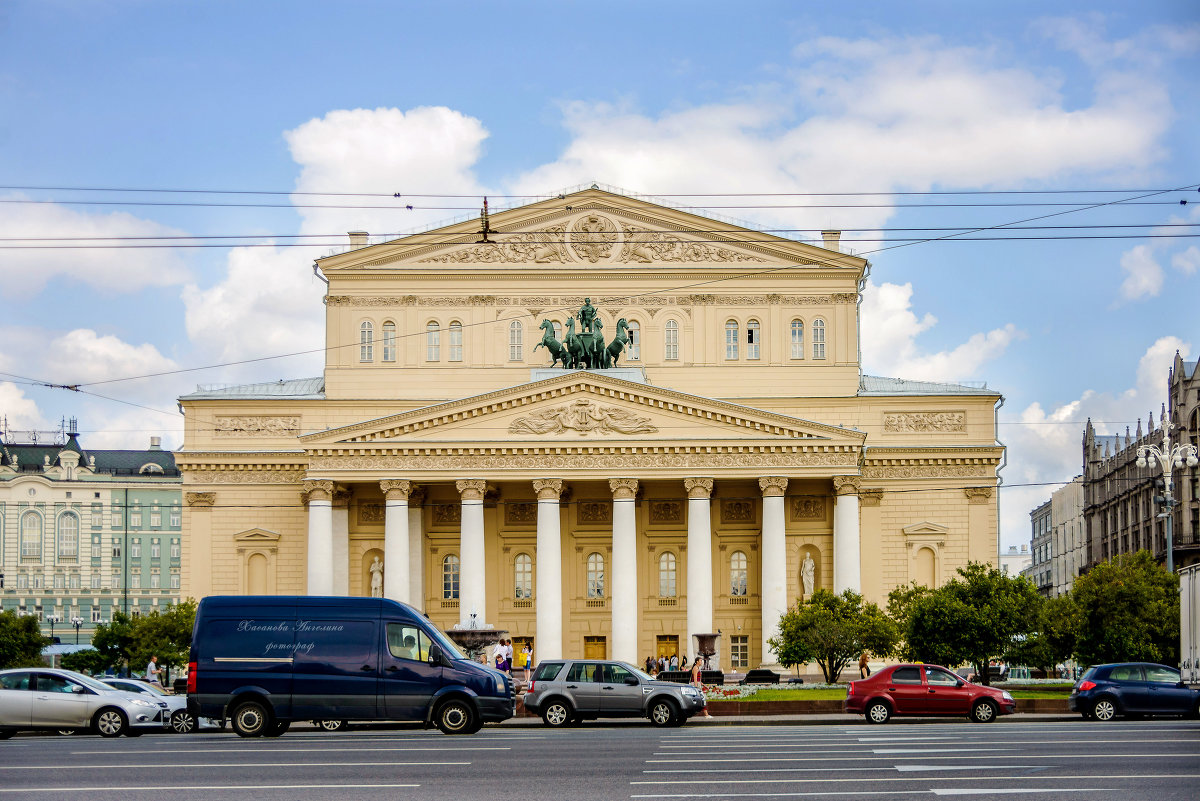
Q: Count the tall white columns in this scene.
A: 8